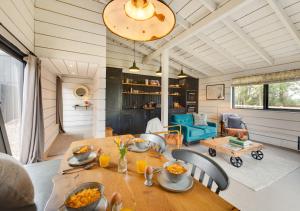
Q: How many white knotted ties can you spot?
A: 0